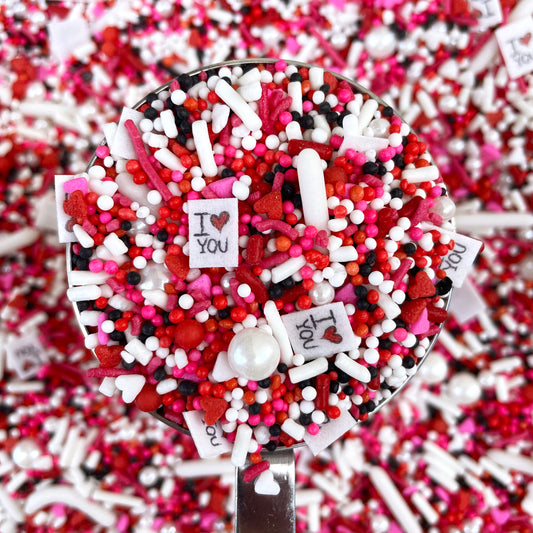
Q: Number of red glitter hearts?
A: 7